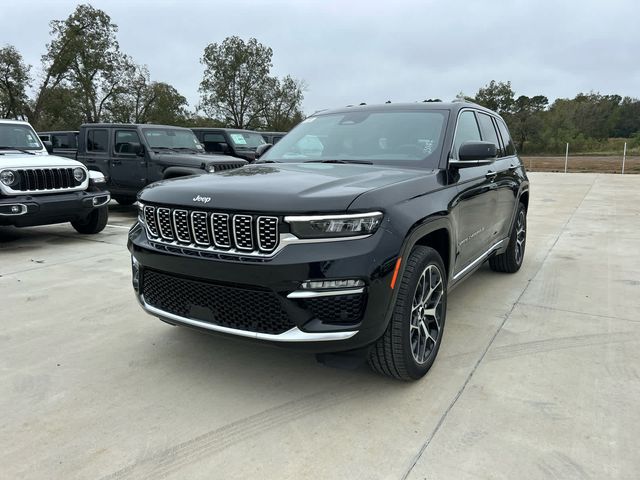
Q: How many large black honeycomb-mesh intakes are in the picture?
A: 1